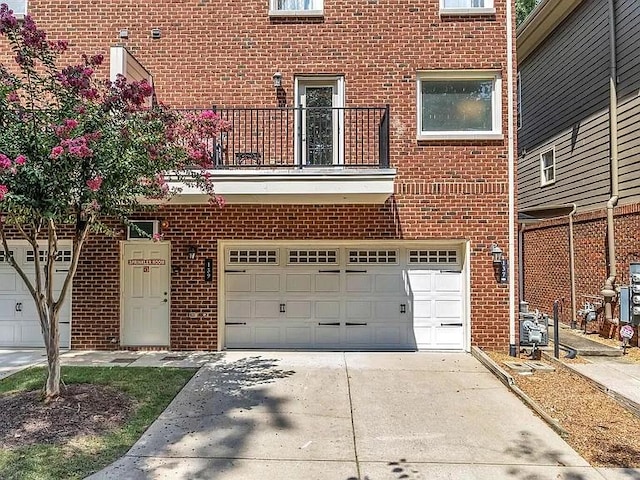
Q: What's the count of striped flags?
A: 0